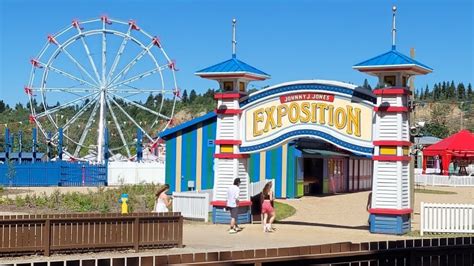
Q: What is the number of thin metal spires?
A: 2